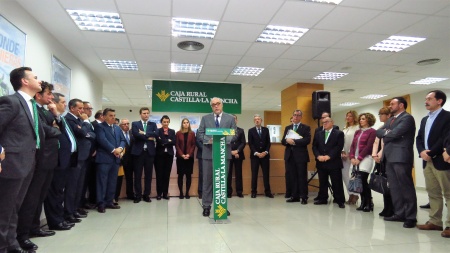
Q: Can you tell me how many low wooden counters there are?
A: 1